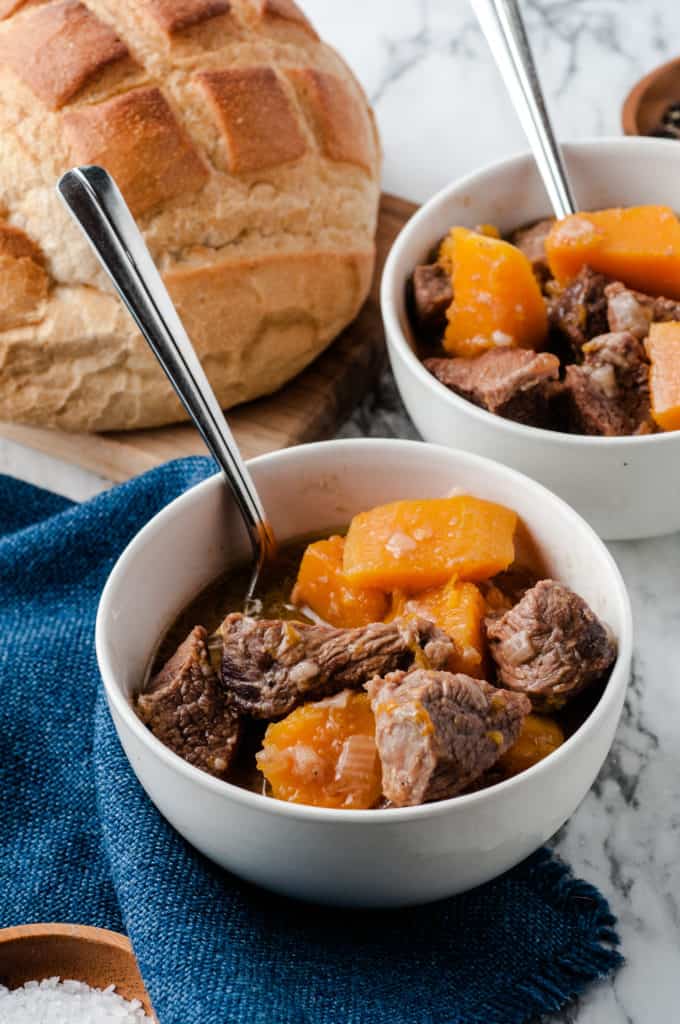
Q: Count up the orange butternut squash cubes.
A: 8